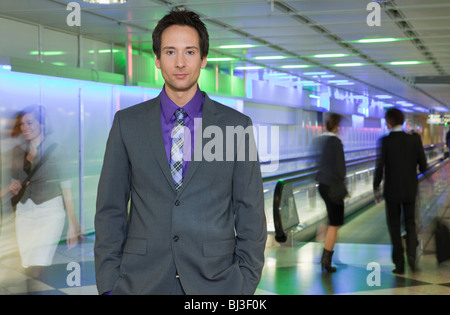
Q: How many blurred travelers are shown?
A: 3